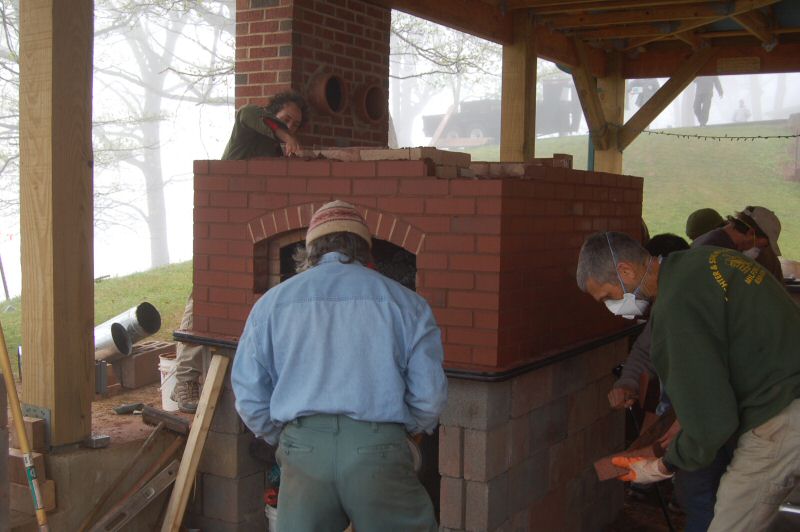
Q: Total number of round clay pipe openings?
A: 2